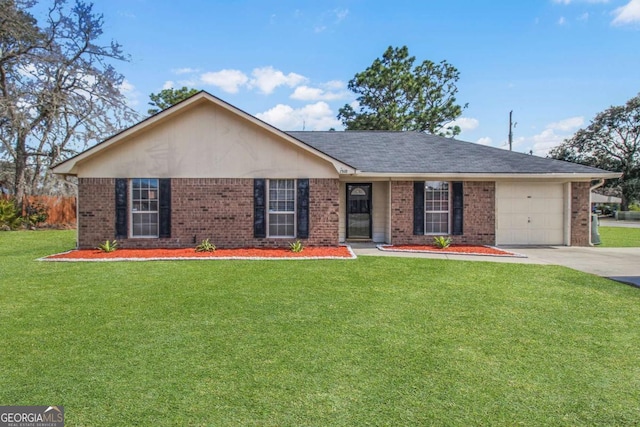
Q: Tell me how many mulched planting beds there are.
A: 2